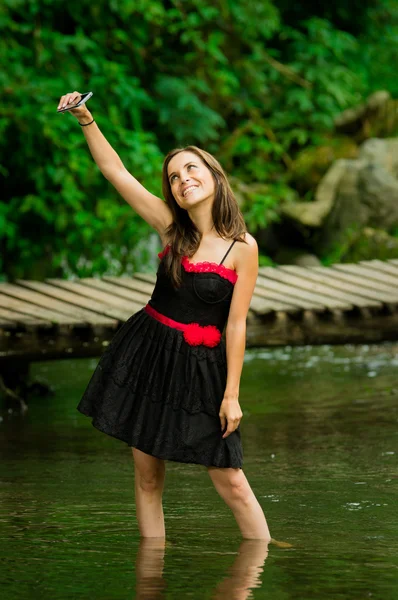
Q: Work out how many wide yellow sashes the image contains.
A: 0